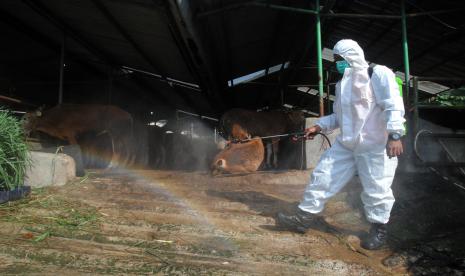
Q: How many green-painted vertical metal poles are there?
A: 2